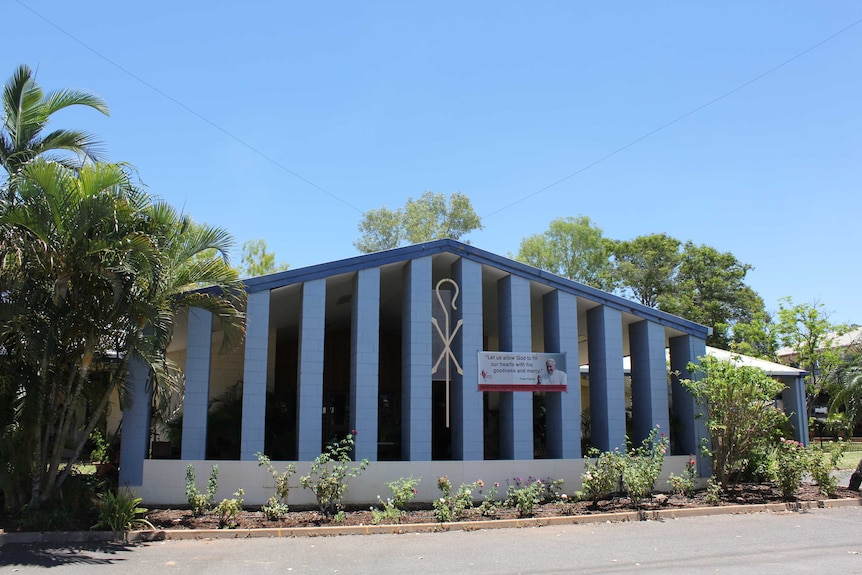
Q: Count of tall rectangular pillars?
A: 12